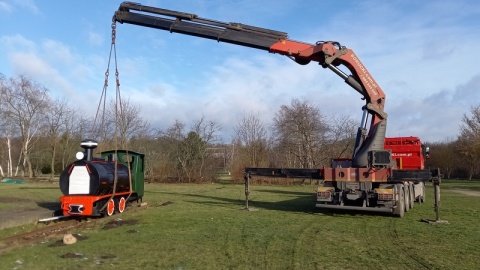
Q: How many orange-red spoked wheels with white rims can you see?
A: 2